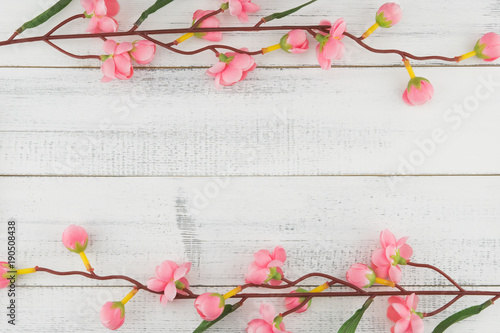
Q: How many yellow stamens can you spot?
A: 11